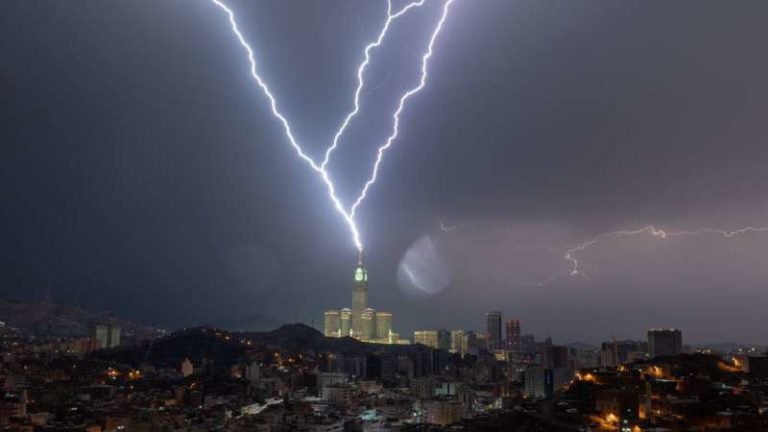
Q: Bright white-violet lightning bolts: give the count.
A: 3